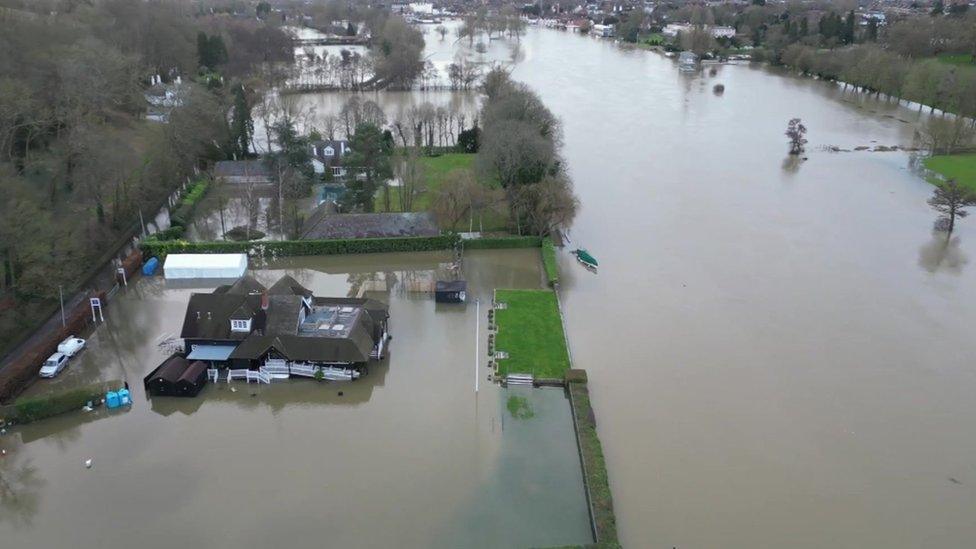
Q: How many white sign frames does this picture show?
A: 2